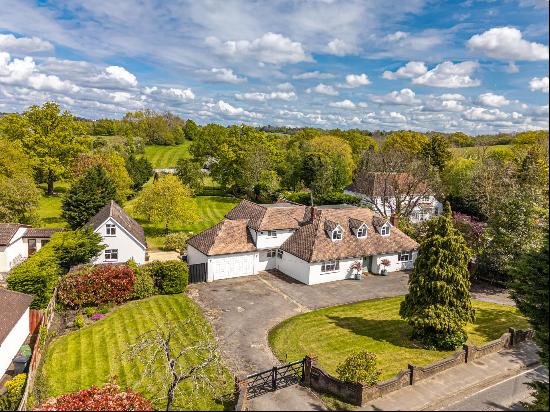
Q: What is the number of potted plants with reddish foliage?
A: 2